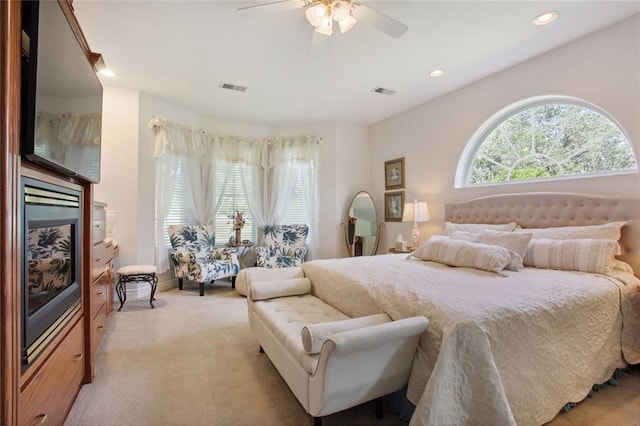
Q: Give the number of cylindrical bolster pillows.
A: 2